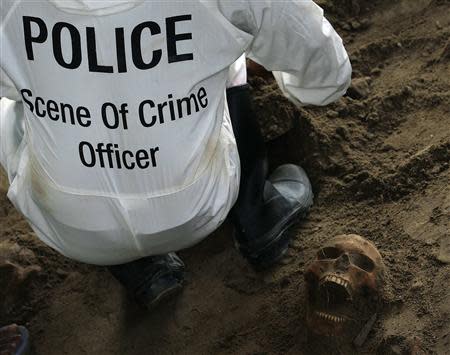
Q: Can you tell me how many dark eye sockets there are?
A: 2